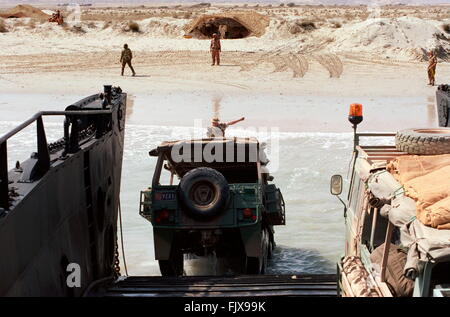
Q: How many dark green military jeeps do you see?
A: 1